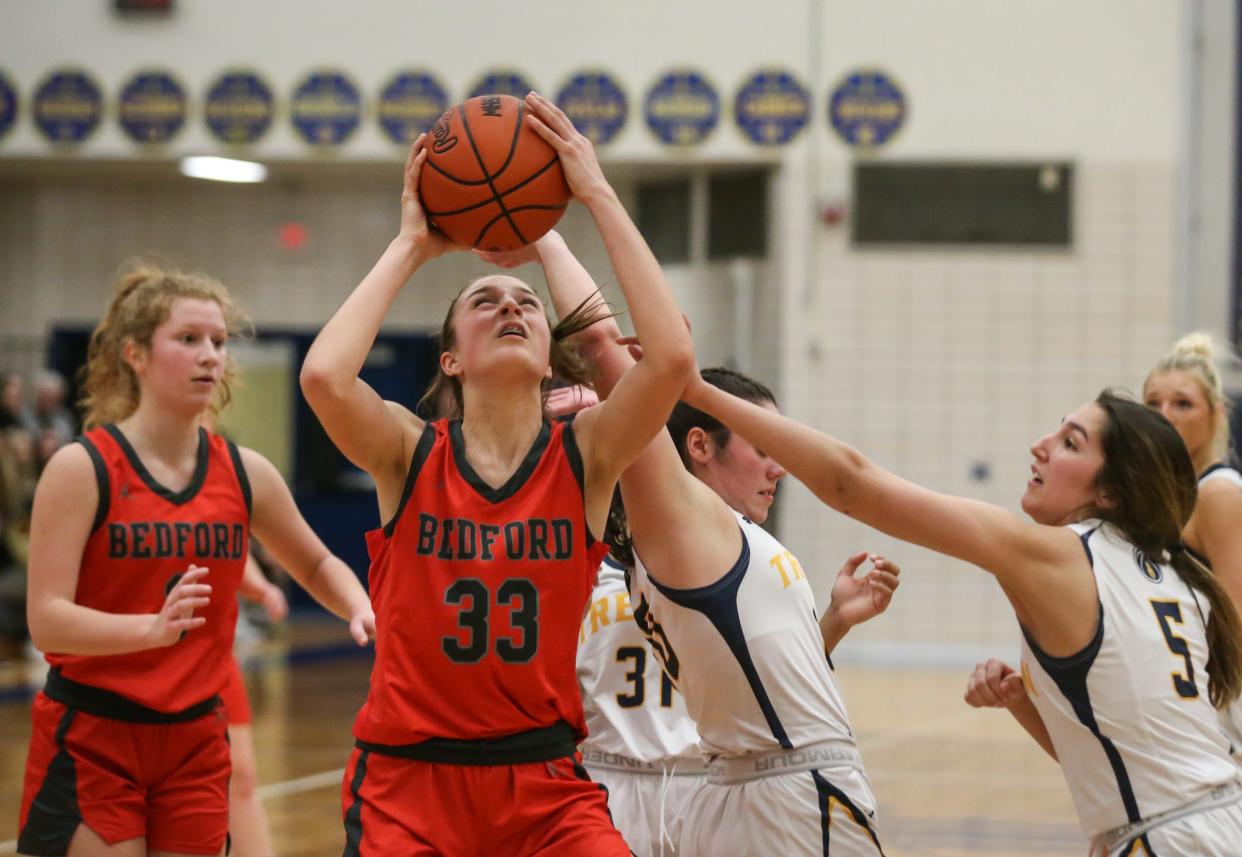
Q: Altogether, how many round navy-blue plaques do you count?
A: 11